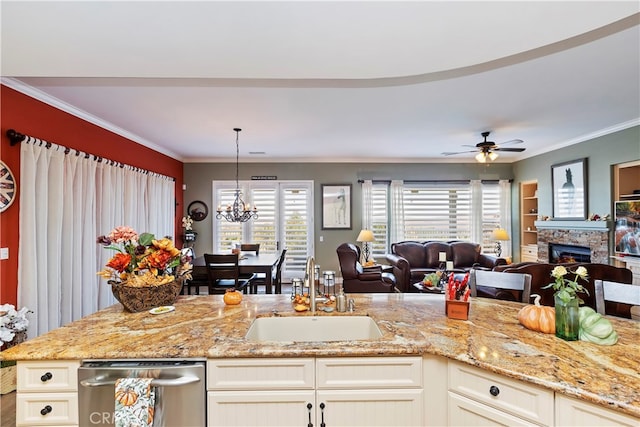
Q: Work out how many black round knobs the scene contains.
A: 3